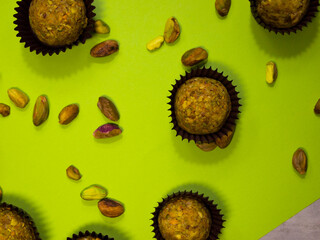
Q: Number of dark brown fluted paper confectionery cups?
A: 6